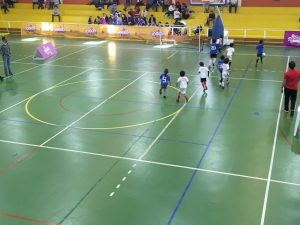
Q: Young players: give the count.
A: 8